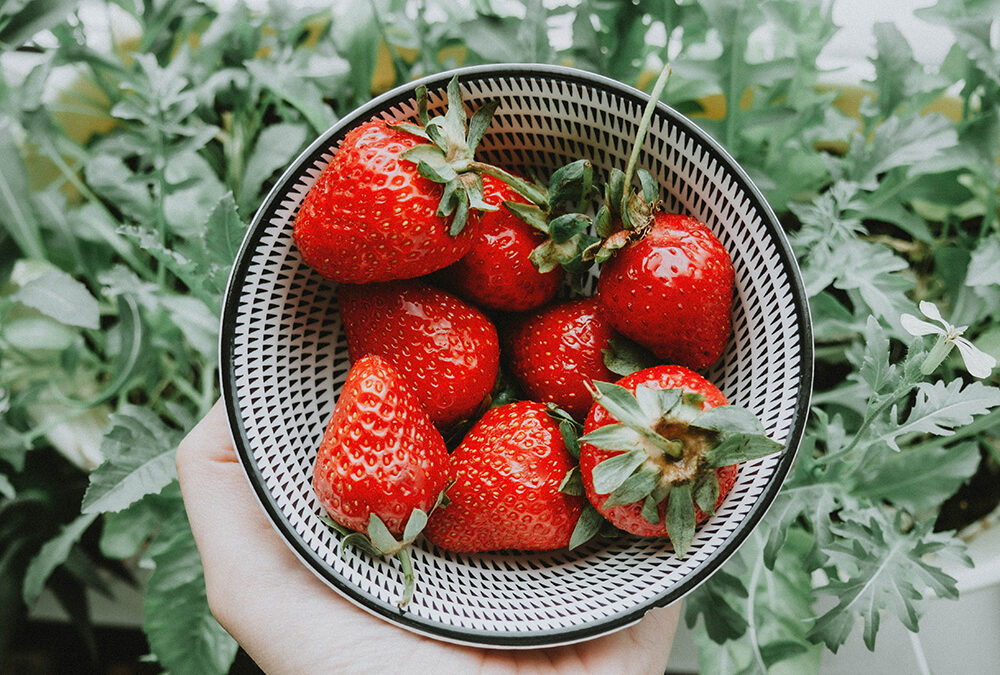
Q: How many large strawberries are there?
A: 8